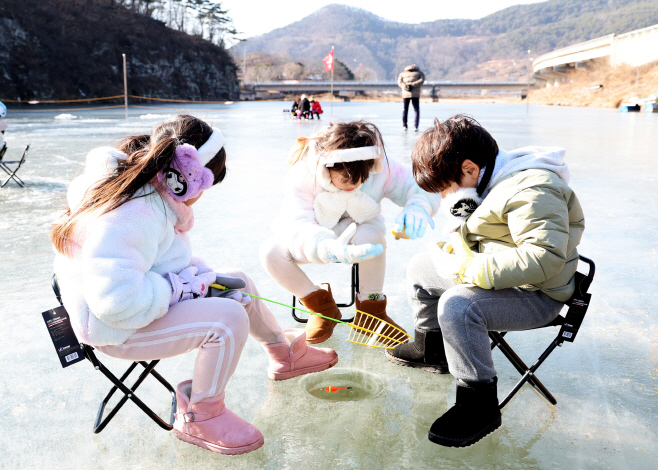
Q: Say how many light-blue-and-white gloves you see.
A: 2